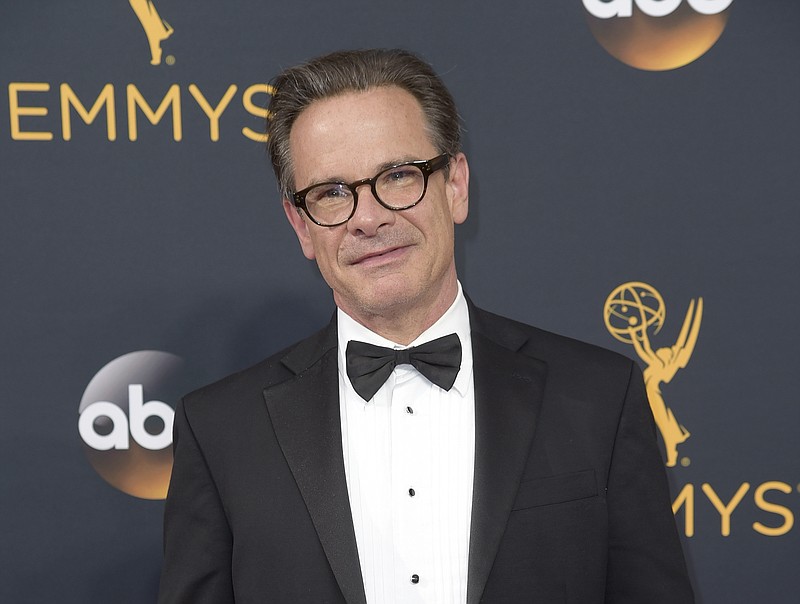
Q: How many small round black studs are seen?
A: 3